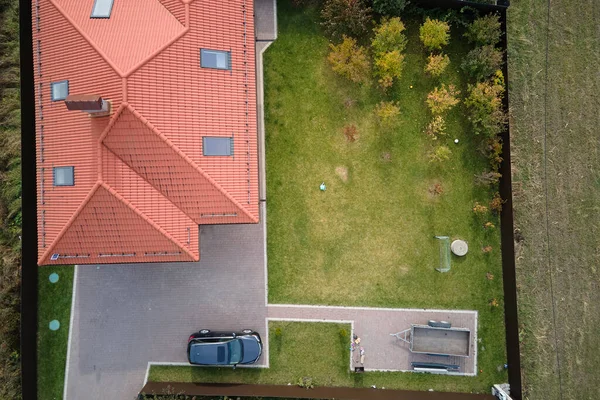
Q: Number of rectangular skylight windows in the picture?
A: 5